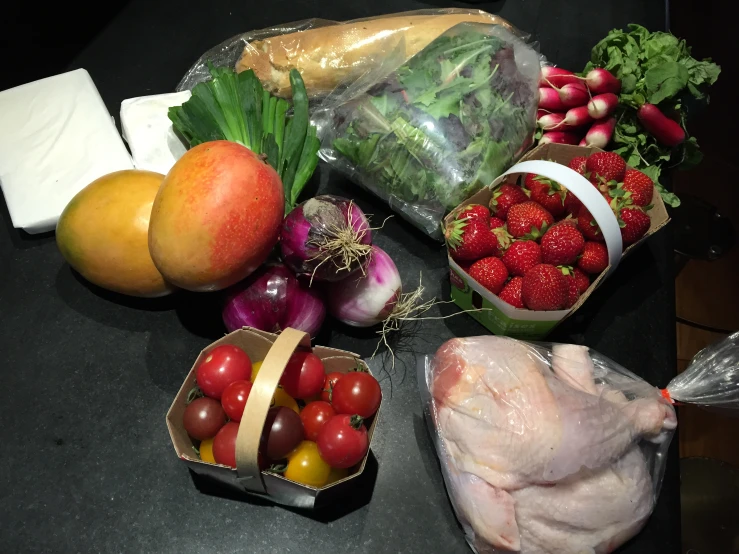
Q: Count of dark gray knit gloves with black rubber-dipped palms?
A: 0